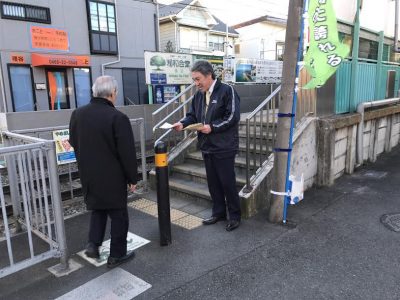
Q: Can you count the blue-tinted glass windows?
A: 2